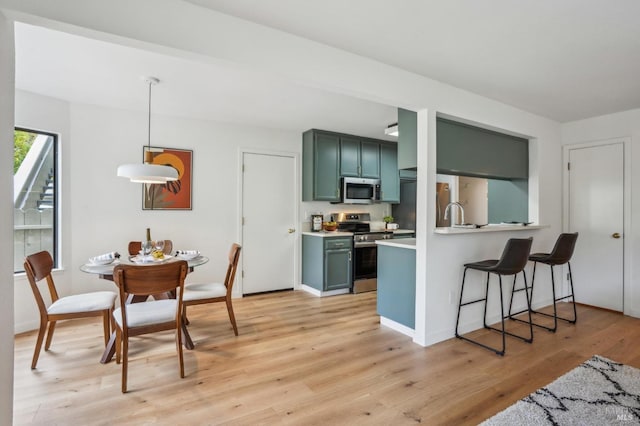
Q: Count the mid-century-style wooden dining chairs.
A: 4